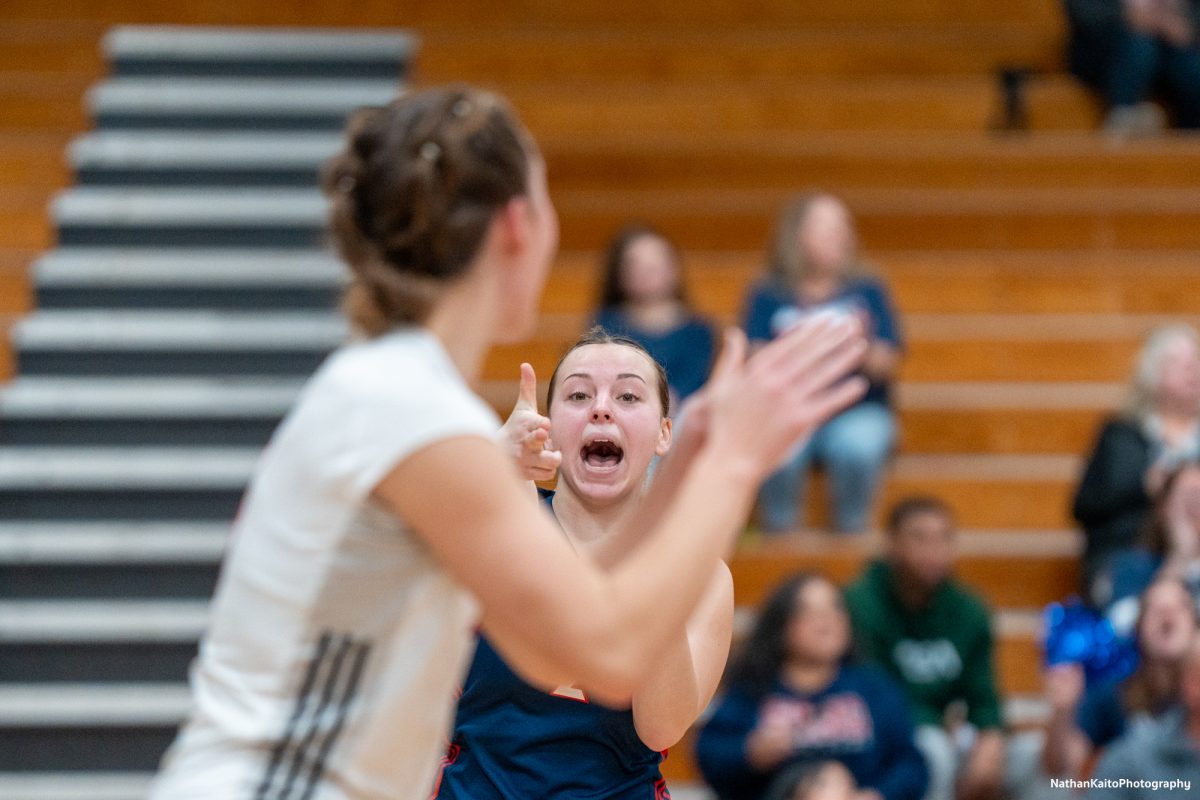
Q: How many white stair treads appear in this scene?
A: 12